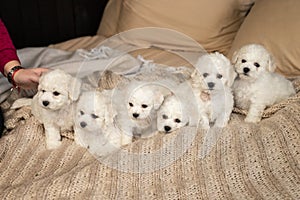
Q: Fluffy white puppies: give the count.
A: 6